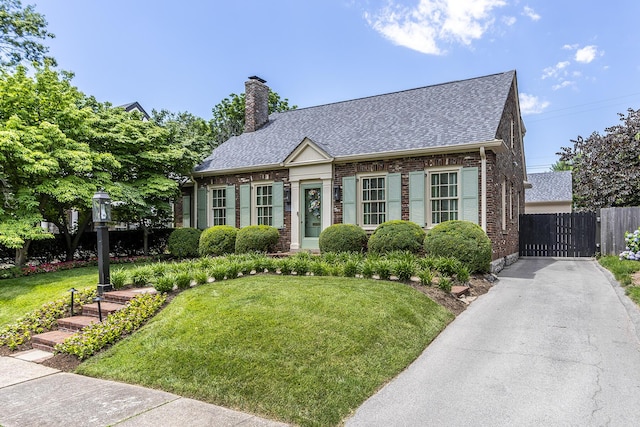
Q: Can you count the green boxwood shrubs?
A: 6